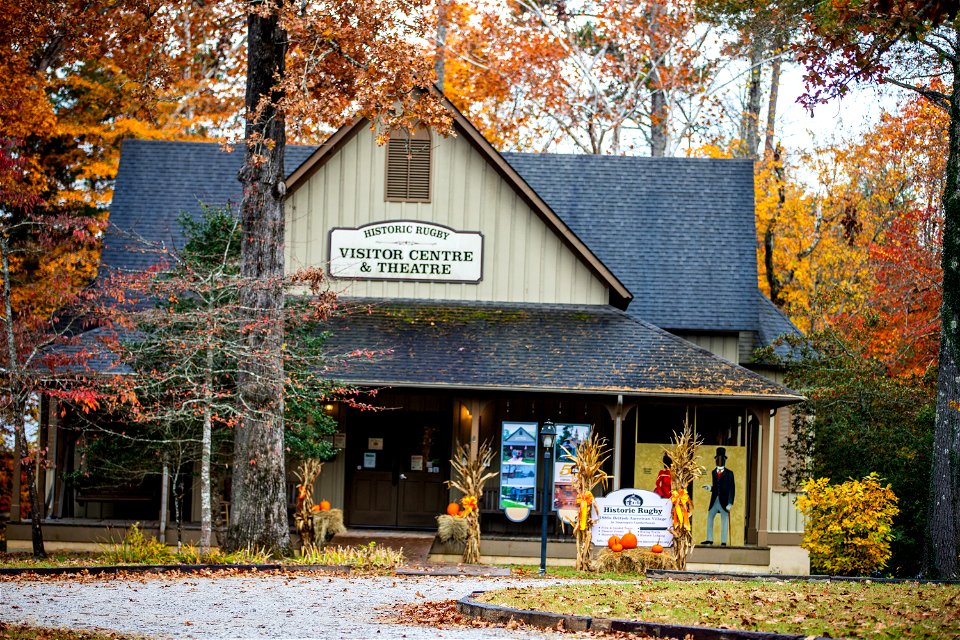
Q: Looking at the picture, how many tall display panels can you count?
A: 2